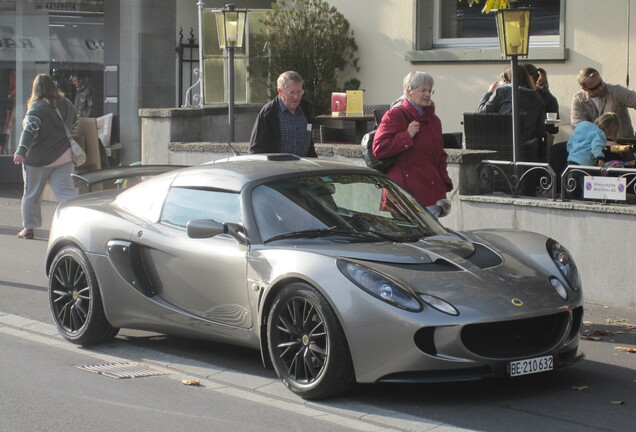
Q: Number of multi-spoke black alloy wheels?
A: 2